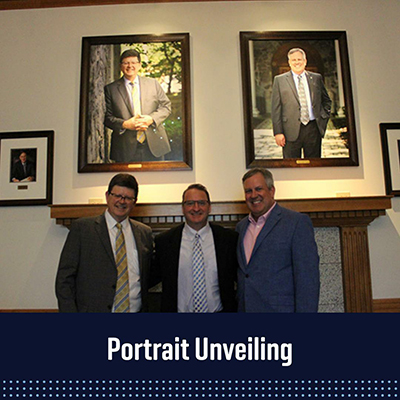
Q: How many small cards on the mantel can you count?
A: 2